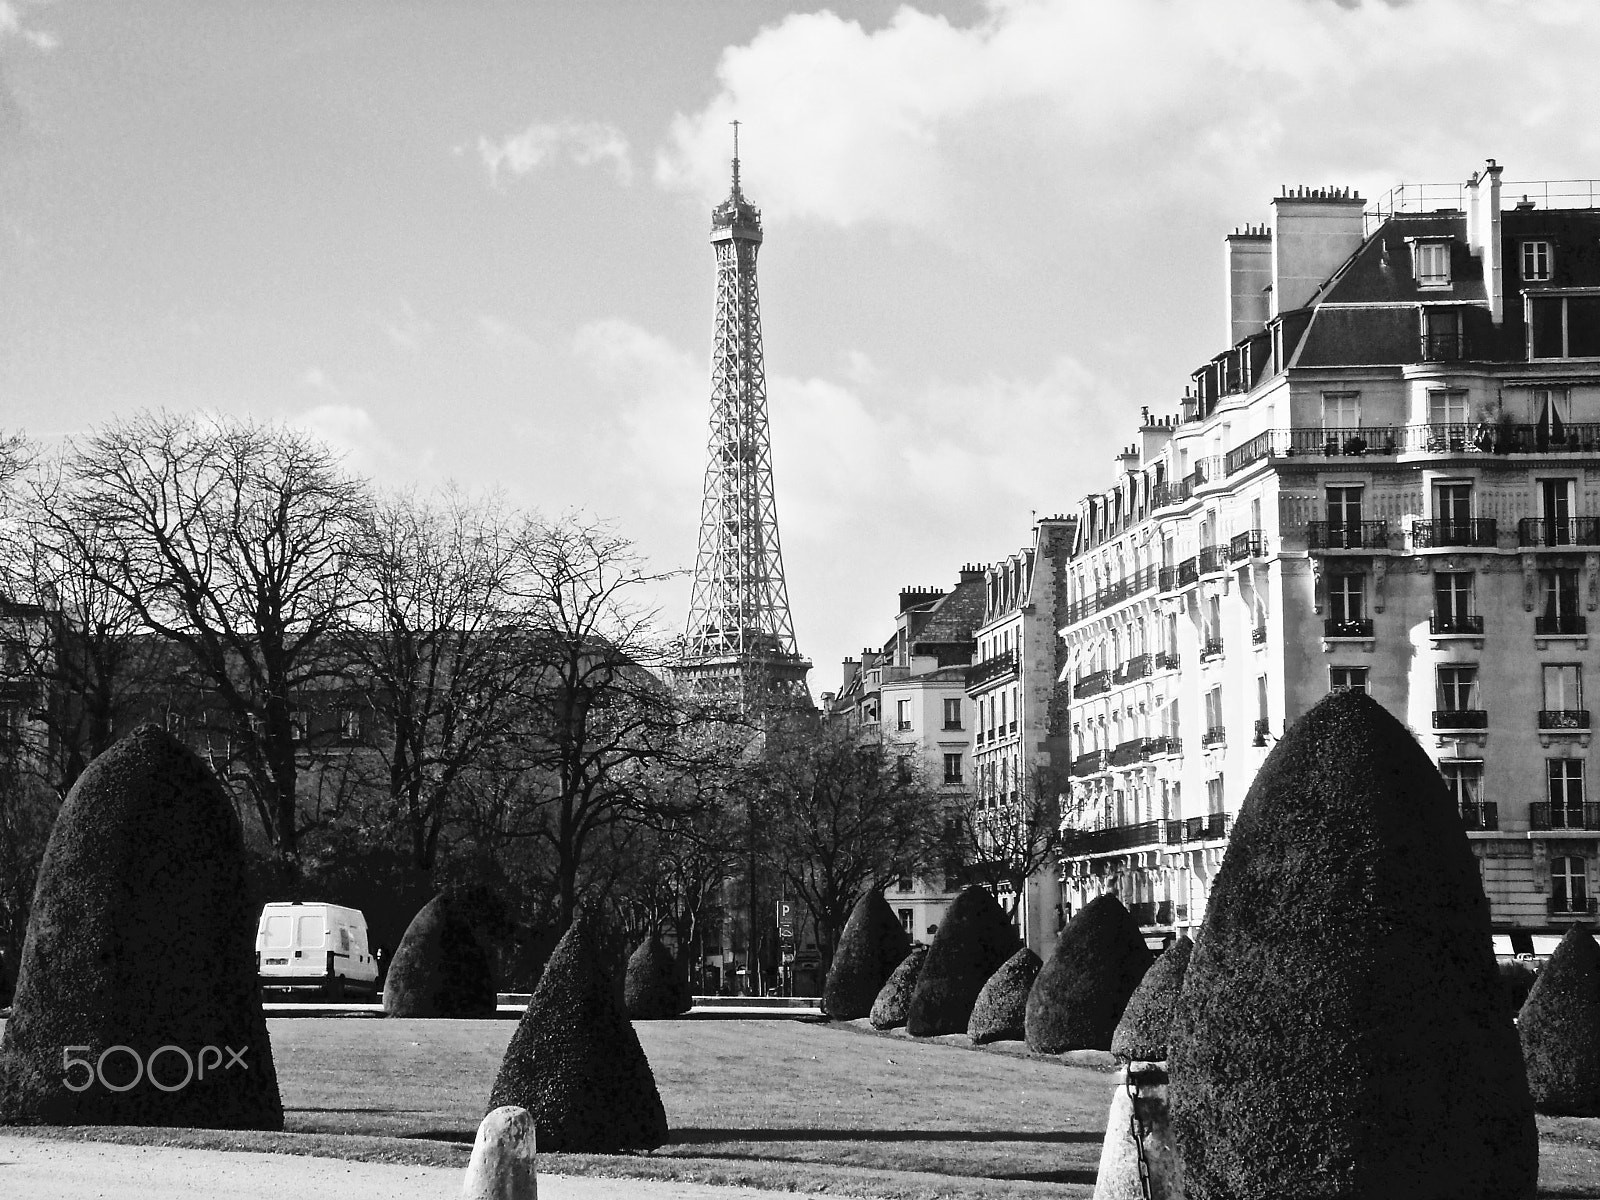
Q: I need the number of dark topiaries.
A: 12